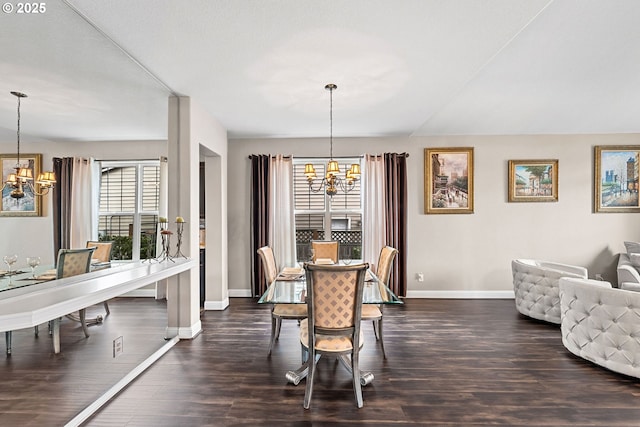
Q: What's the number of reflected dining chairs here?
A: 2